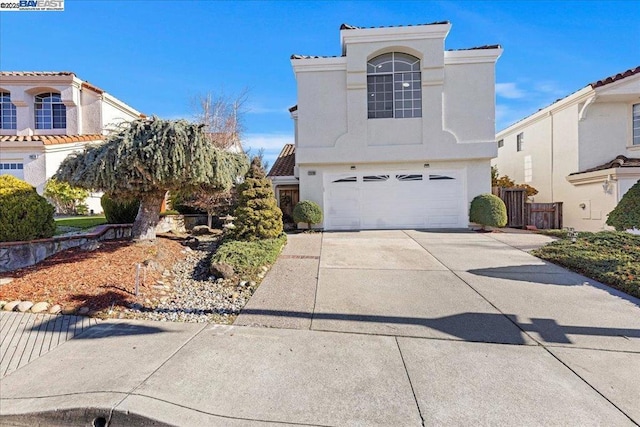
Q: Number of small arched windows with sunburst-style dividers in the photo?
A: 4